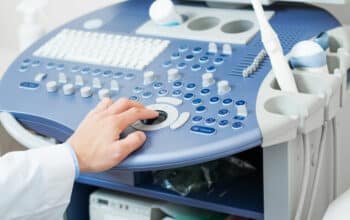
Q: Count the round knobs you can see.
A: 8